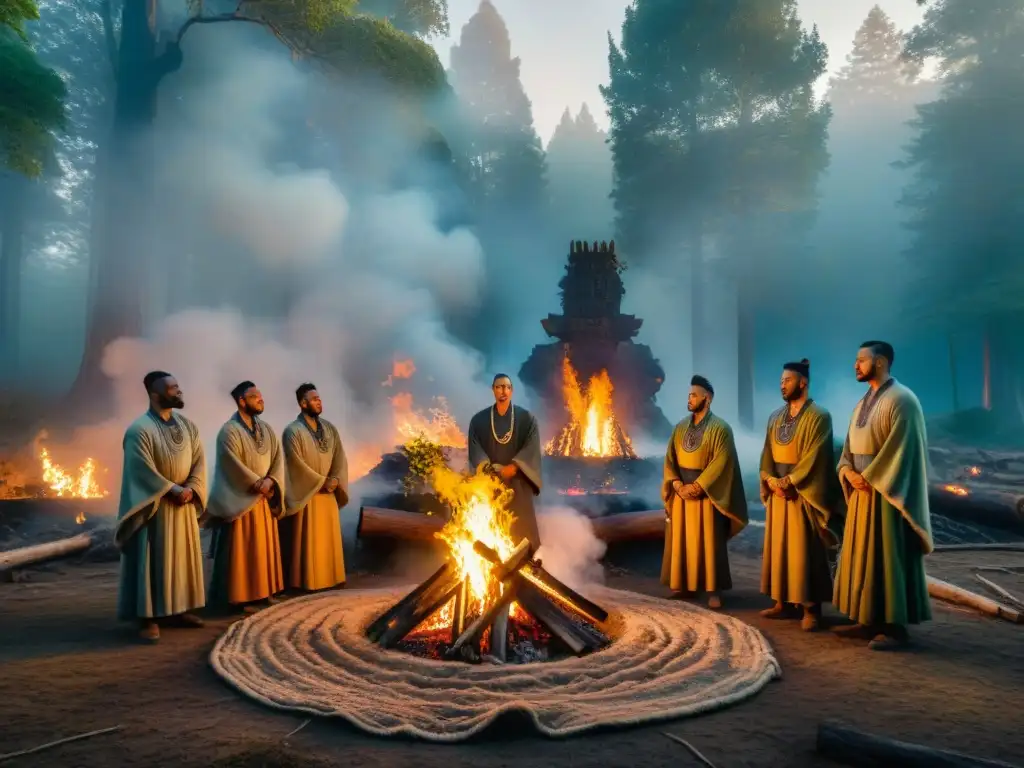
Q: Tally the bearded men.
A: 6